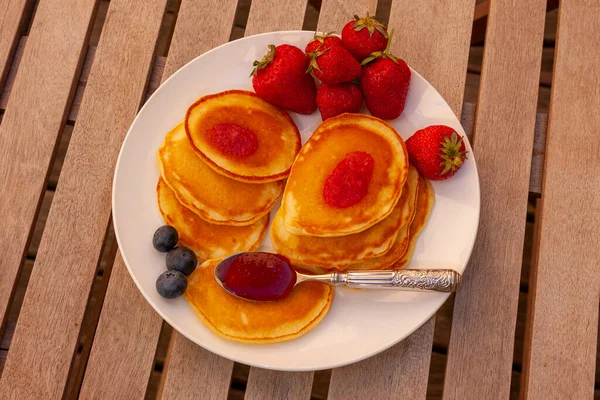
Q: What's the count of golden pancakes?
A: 8